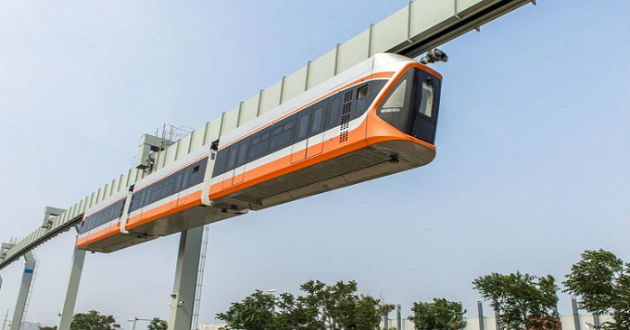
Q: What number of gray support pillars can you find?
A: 3